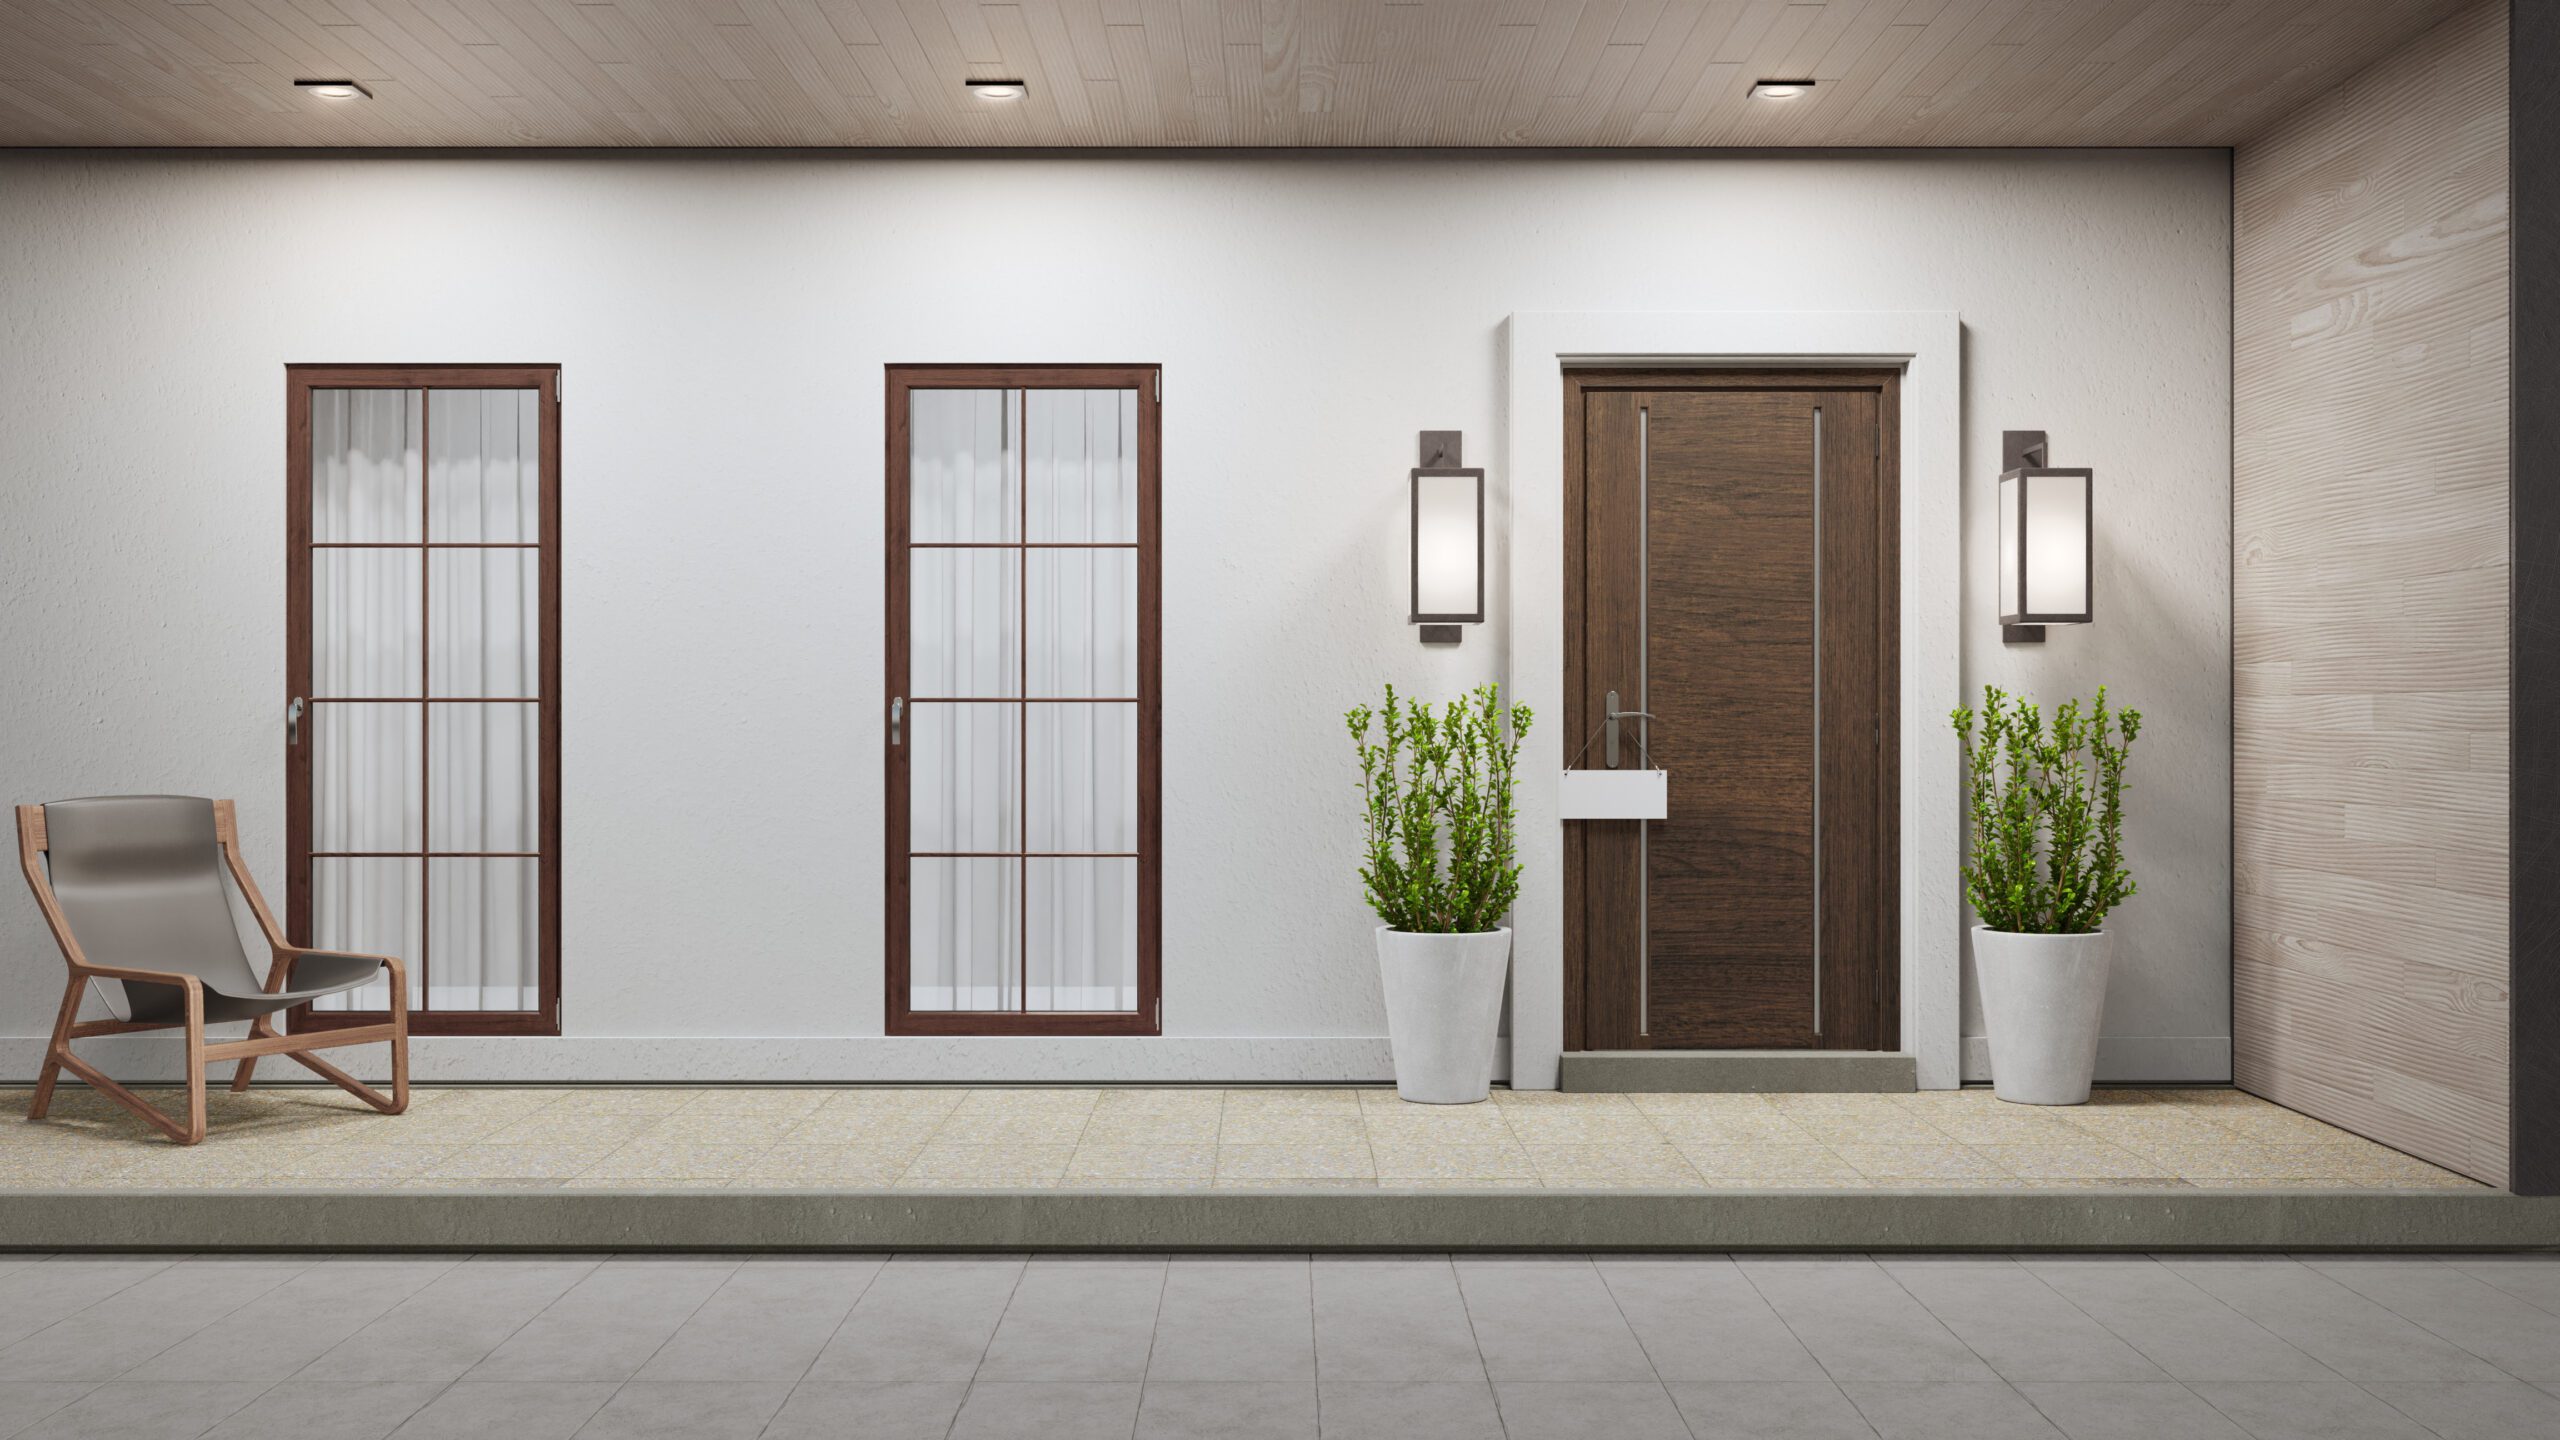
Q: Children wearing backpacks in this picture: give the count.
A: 0